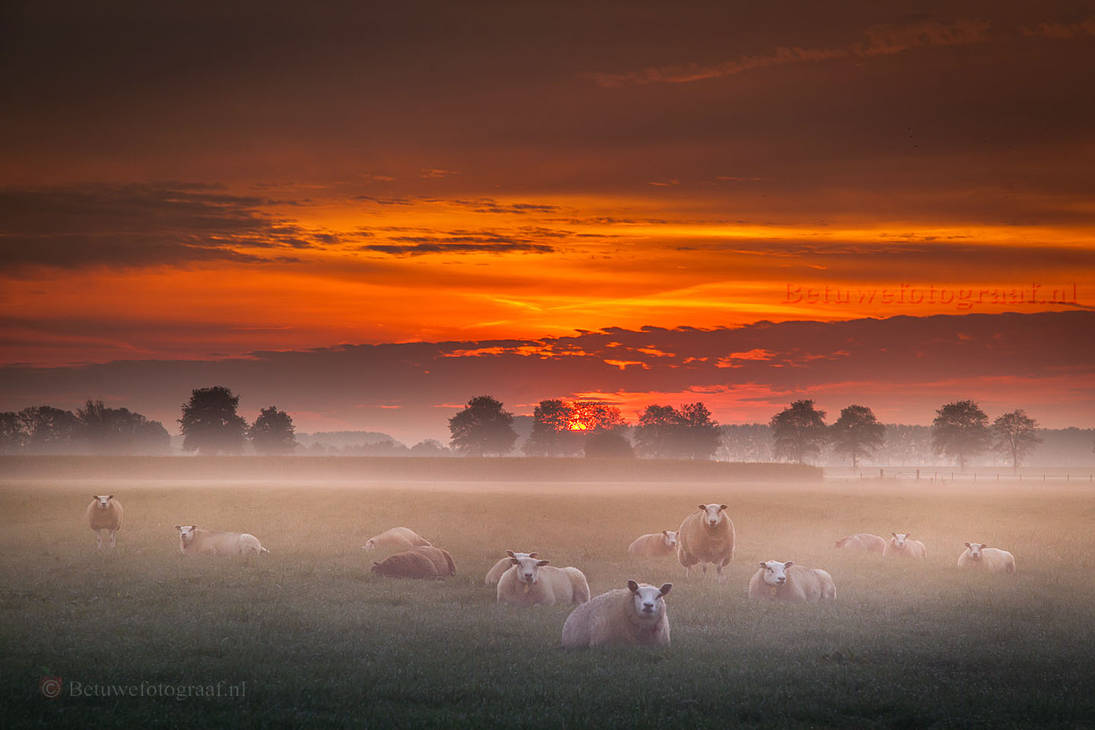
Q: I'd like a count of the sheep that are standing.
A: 2